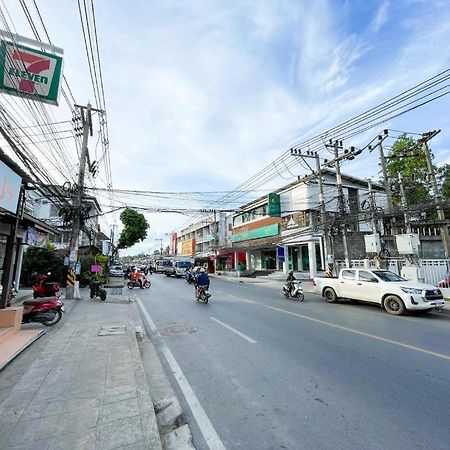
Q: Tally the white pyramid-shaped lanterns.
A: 0